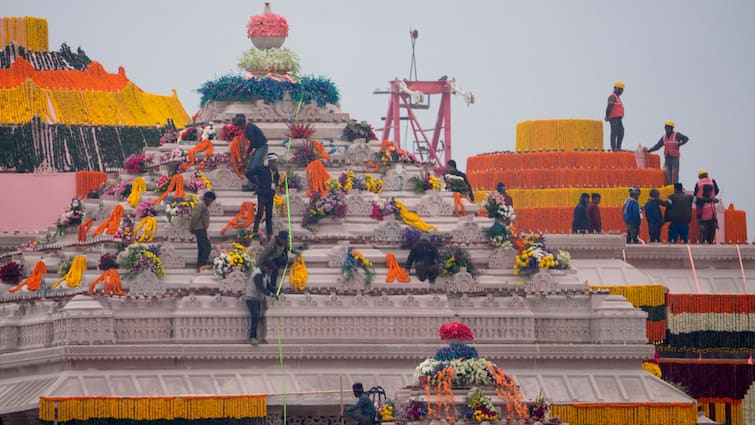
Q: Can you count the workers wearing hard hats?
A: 3